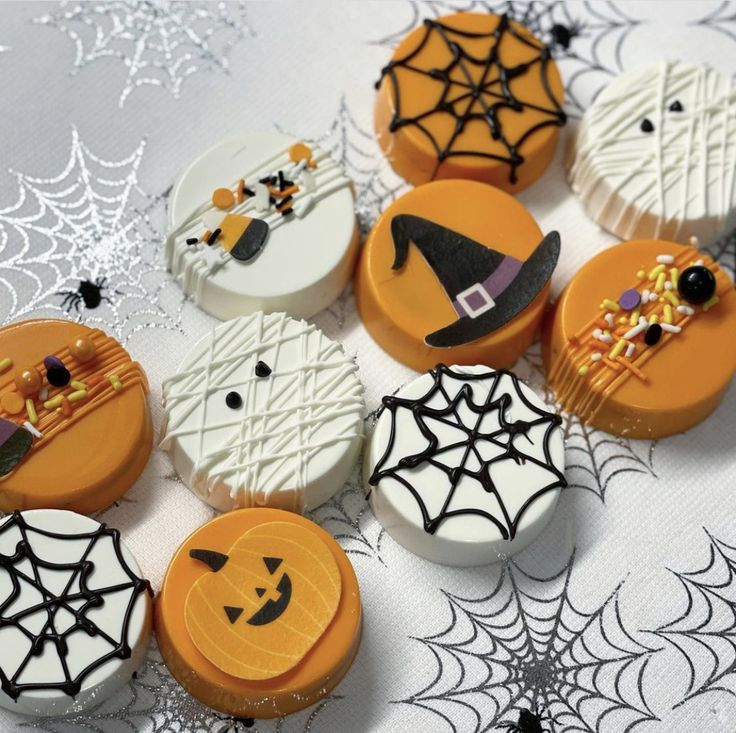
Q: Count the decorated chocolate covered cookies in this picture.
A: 10